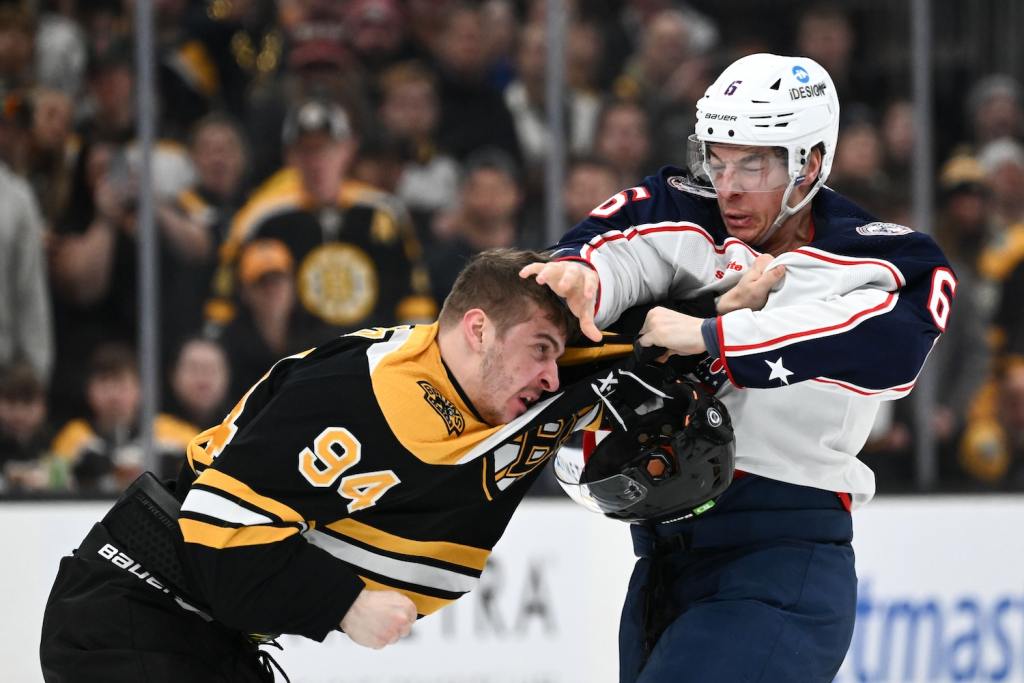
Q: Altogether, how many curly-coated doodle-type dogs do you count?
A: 0